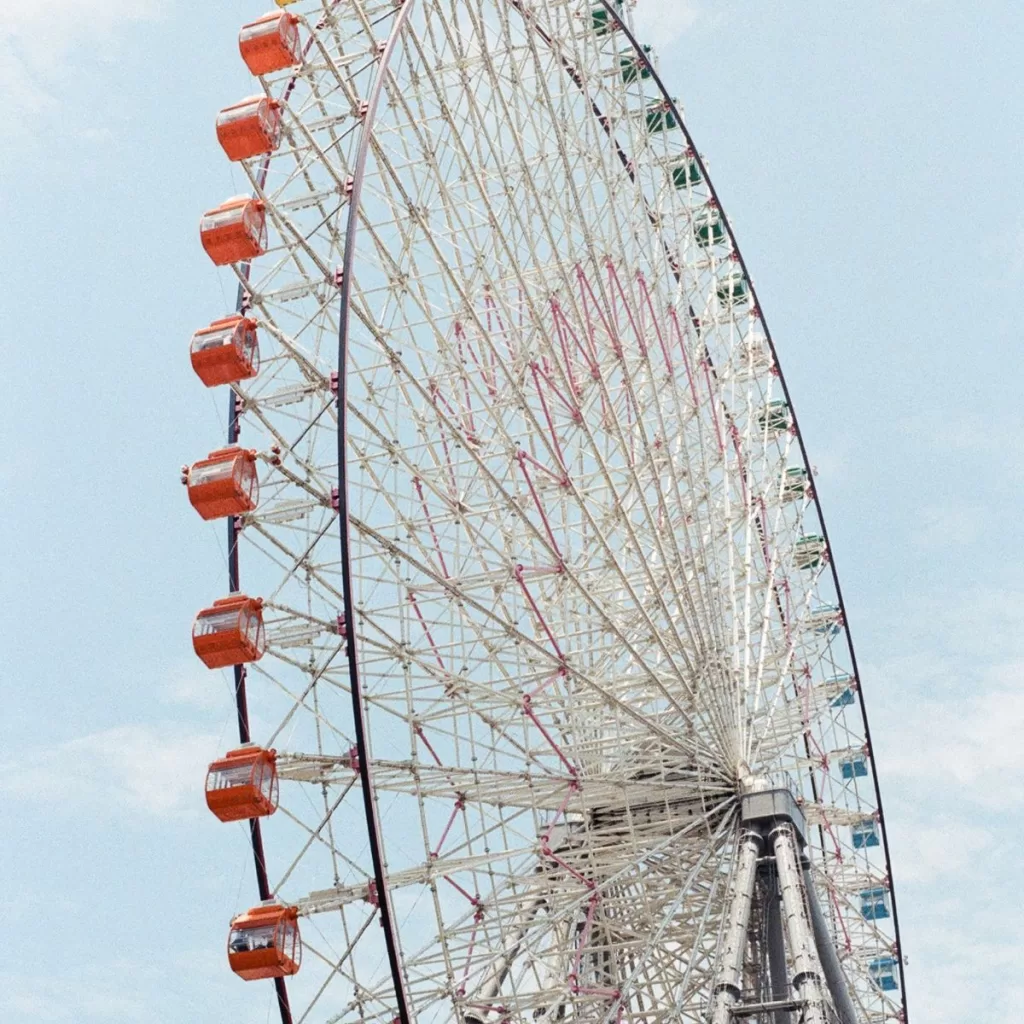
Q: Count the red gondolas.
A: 8